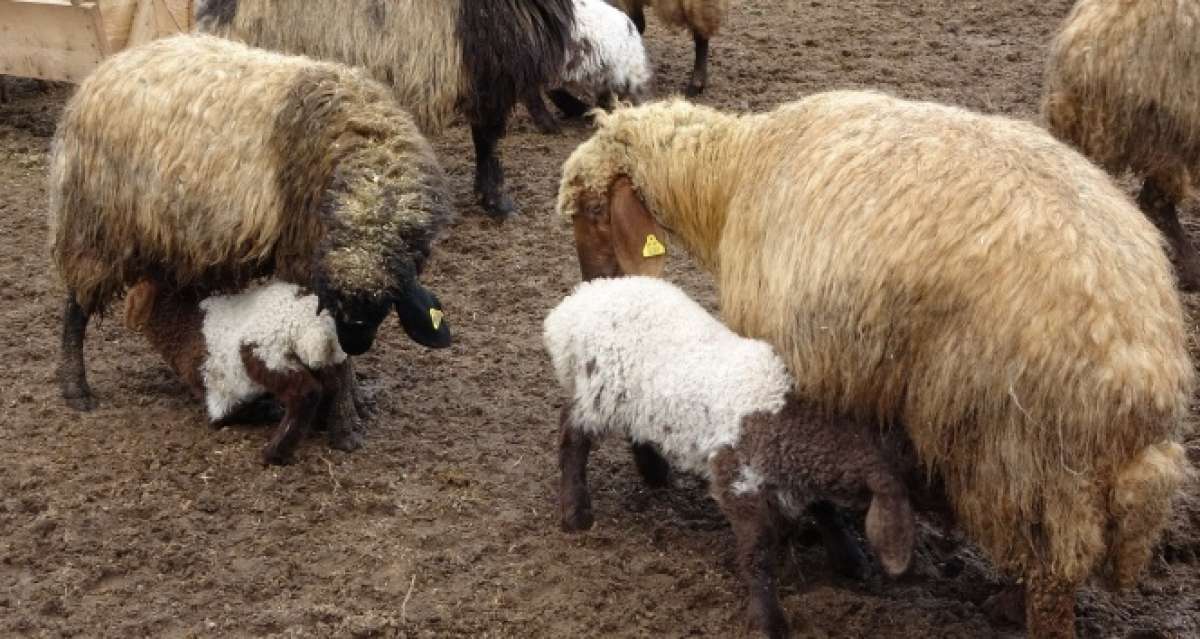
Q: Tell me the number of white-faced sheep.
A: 0